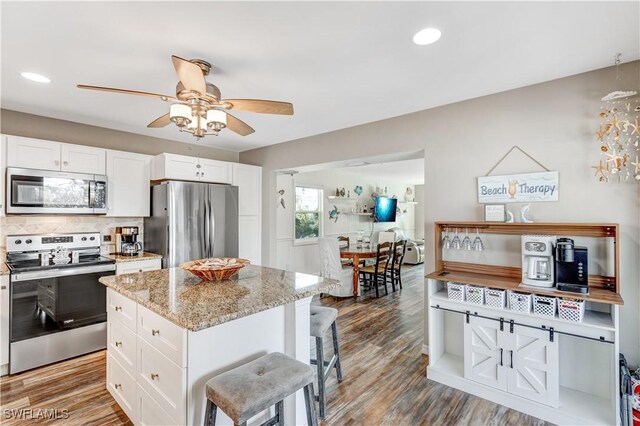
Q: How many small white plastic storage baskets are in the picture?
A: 6